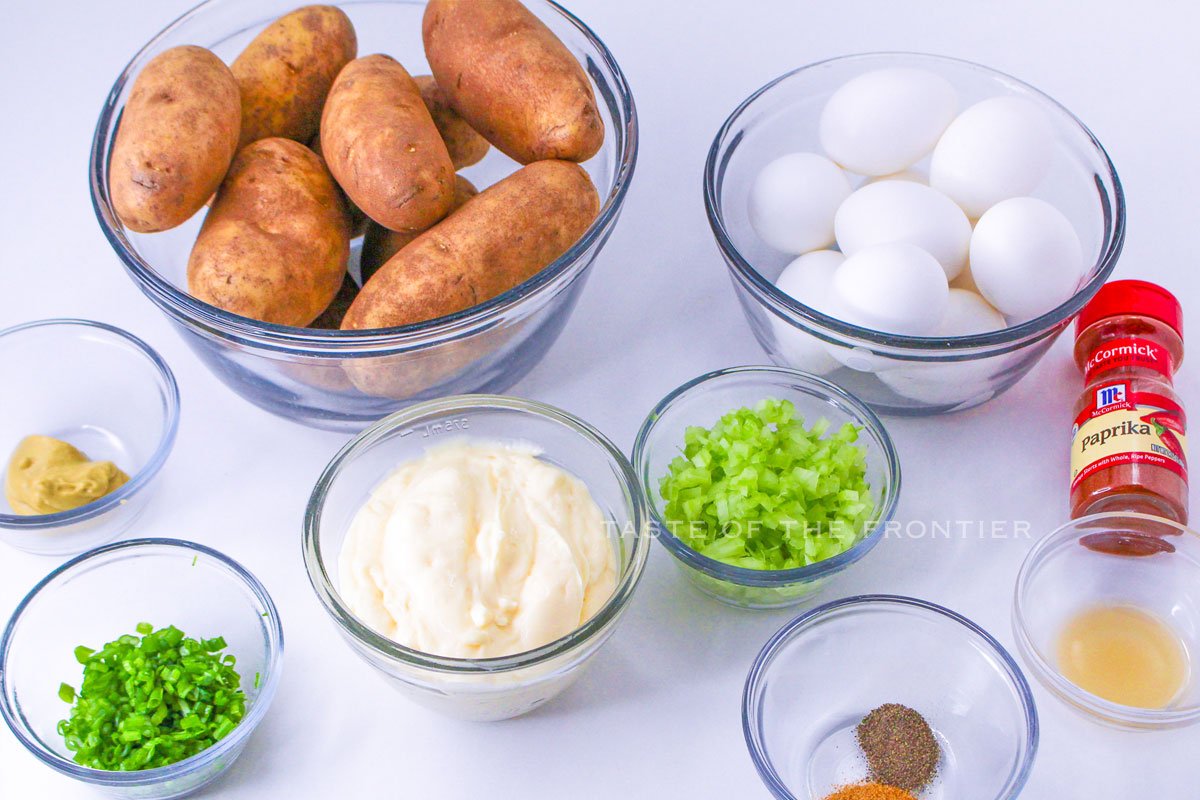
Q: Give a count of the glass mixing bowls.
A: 8